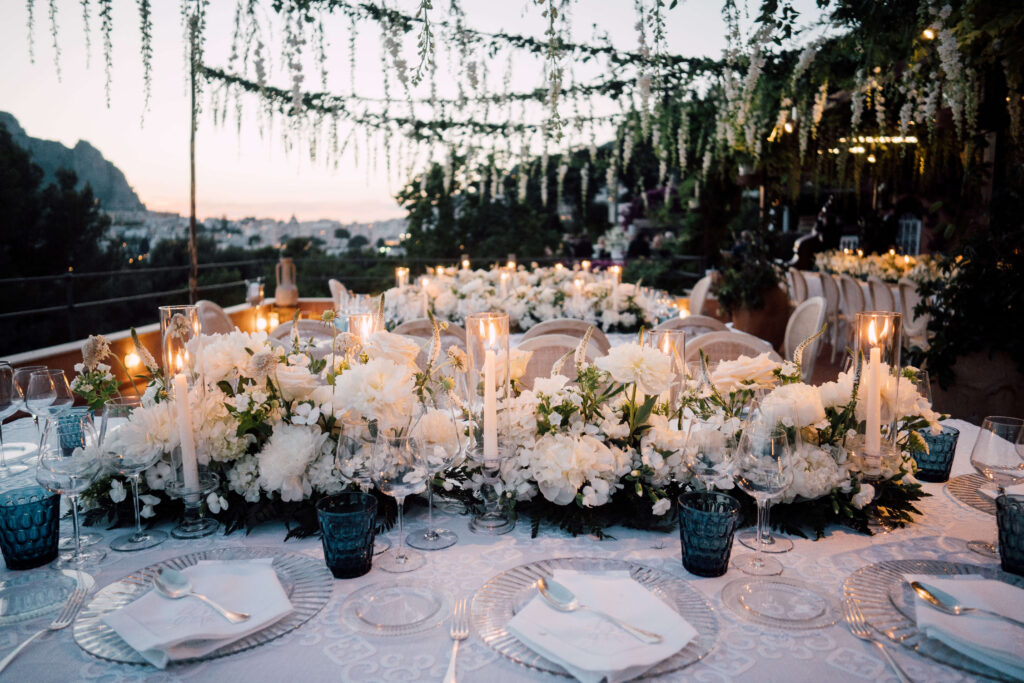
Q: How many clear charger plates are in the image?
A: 4